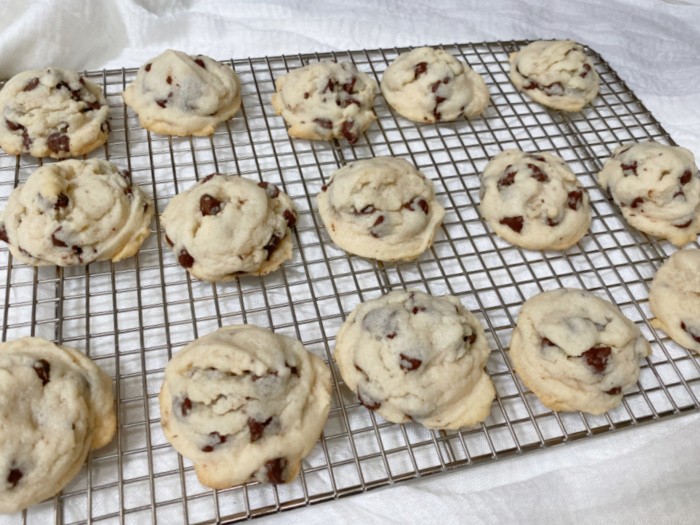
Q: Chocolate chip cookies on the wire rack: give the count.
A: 15